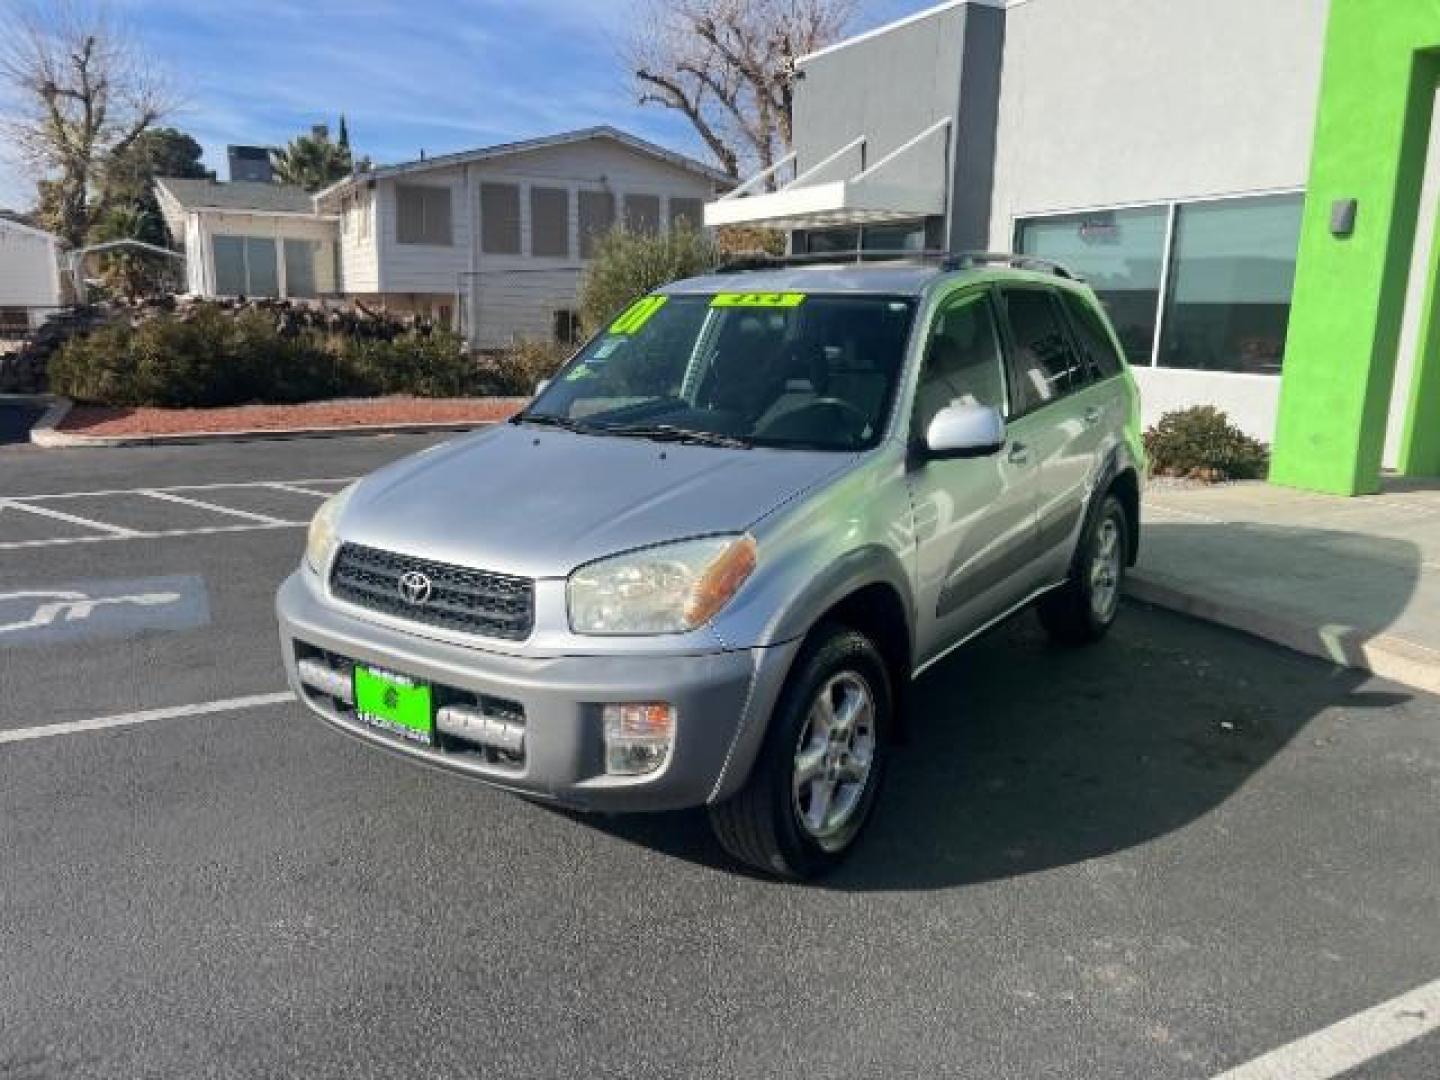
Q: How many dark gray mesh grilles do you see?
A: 1